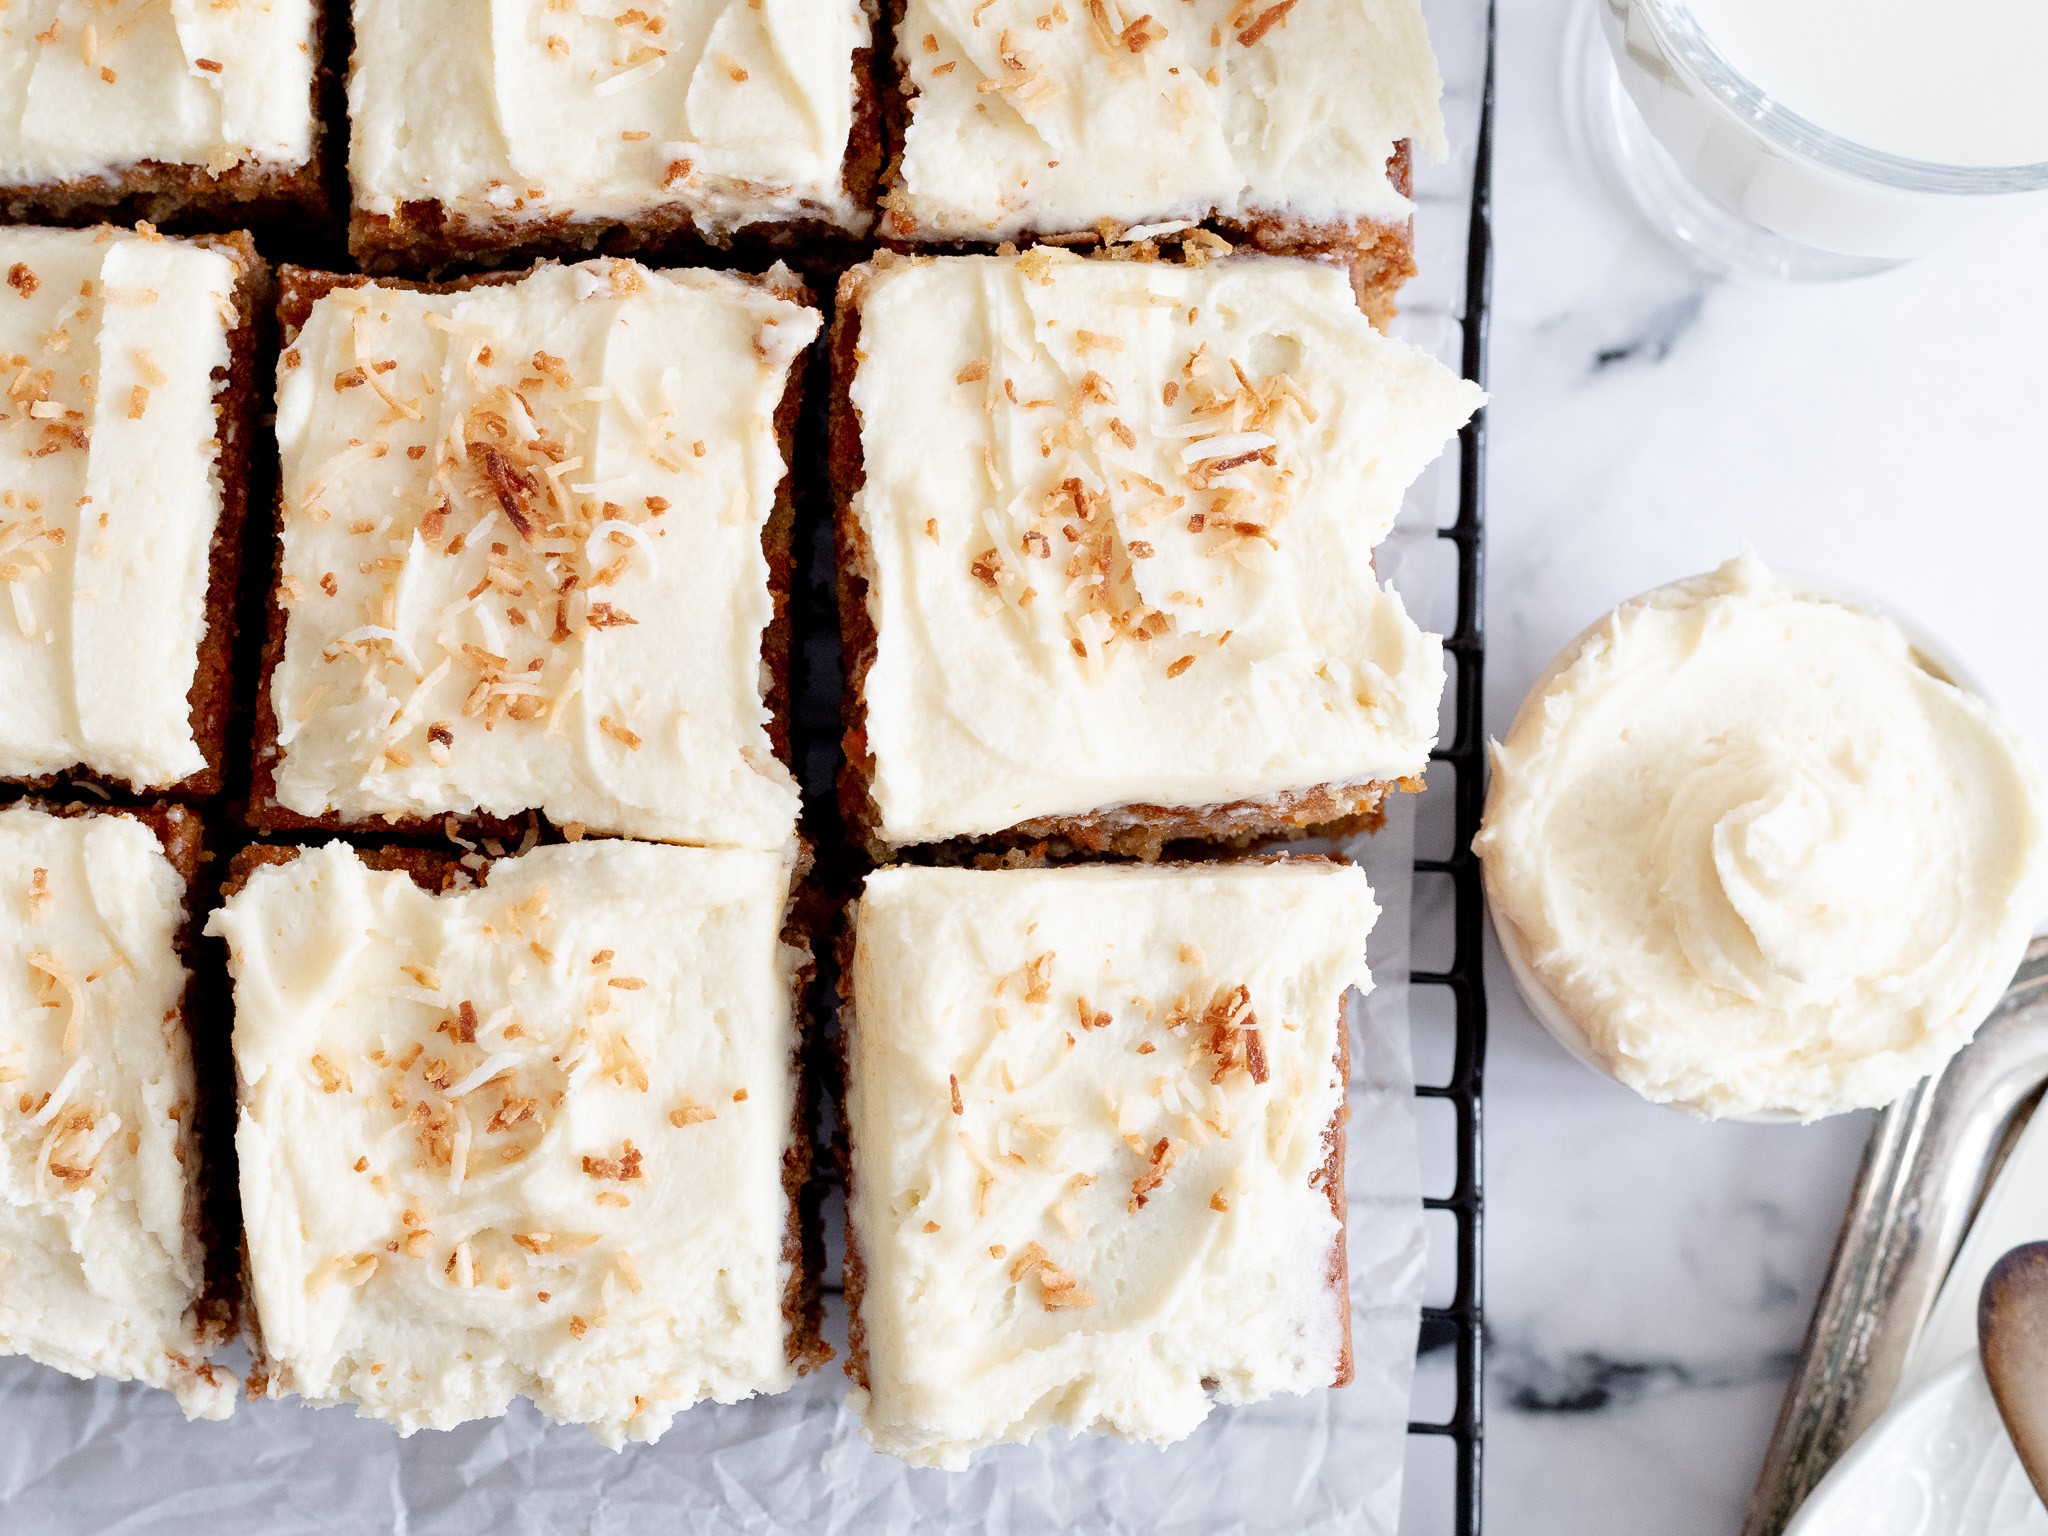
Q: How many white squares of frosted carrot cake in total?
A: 9